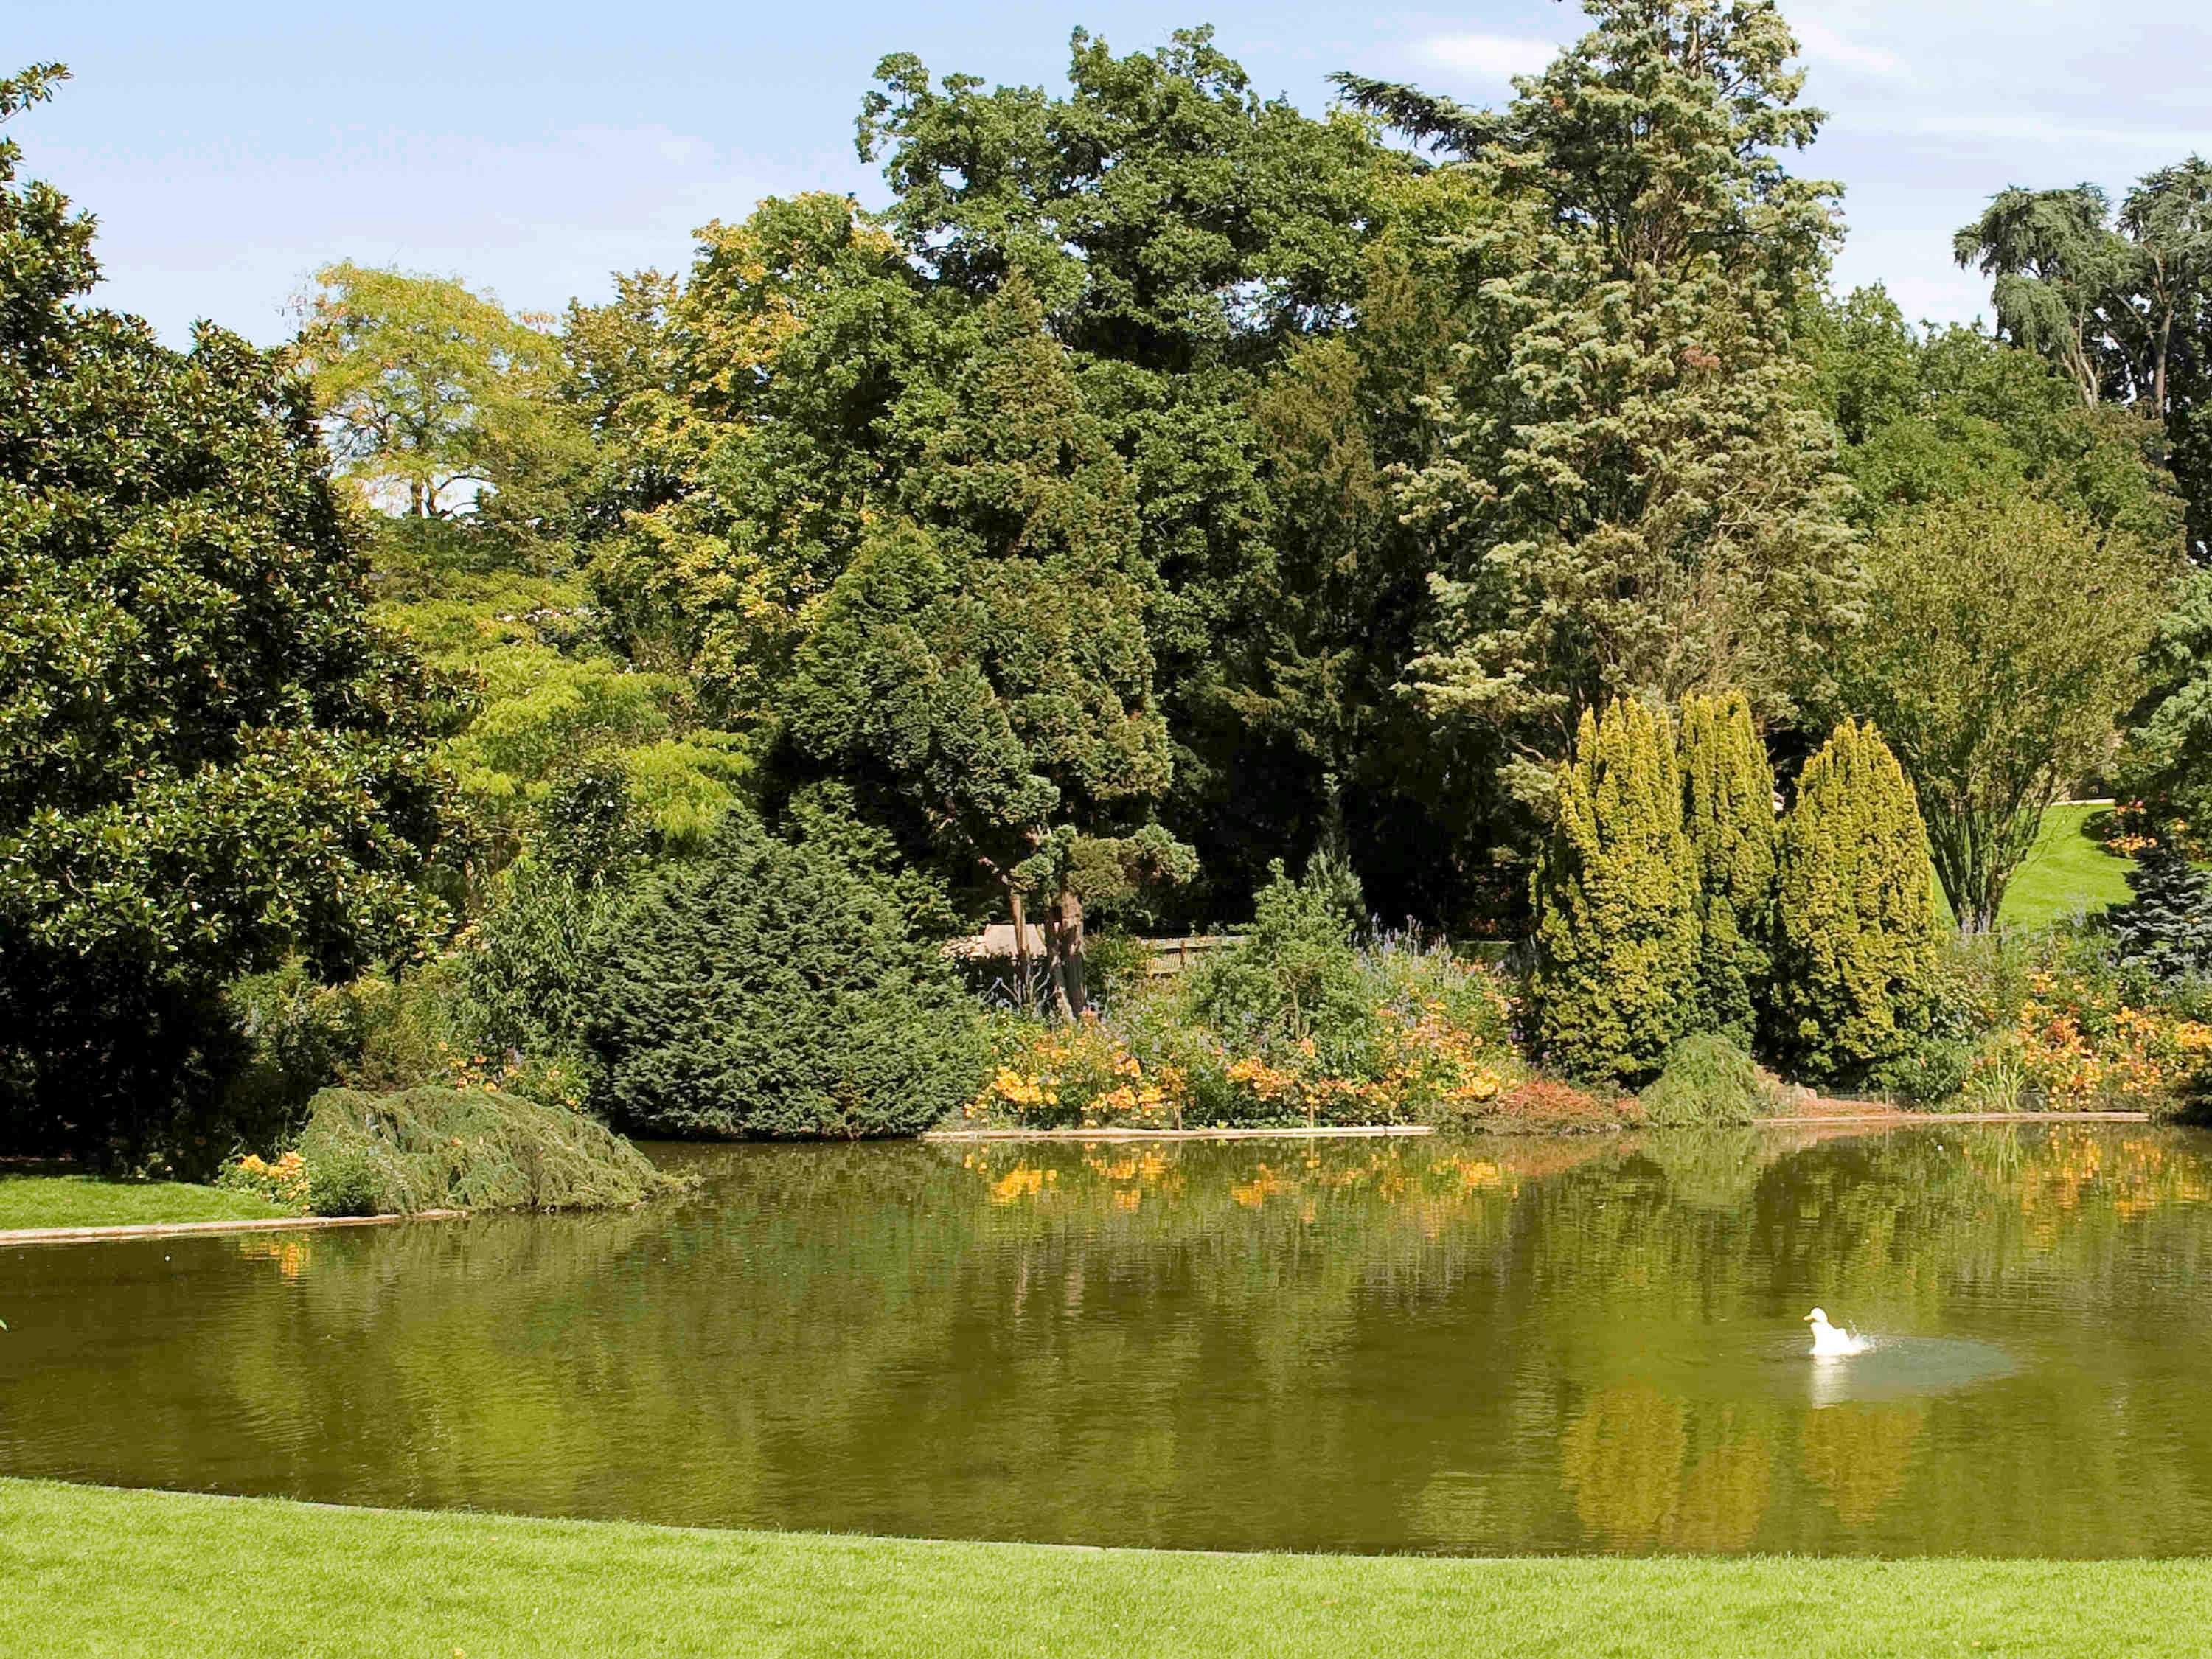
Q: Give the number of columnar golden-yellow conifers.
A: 3